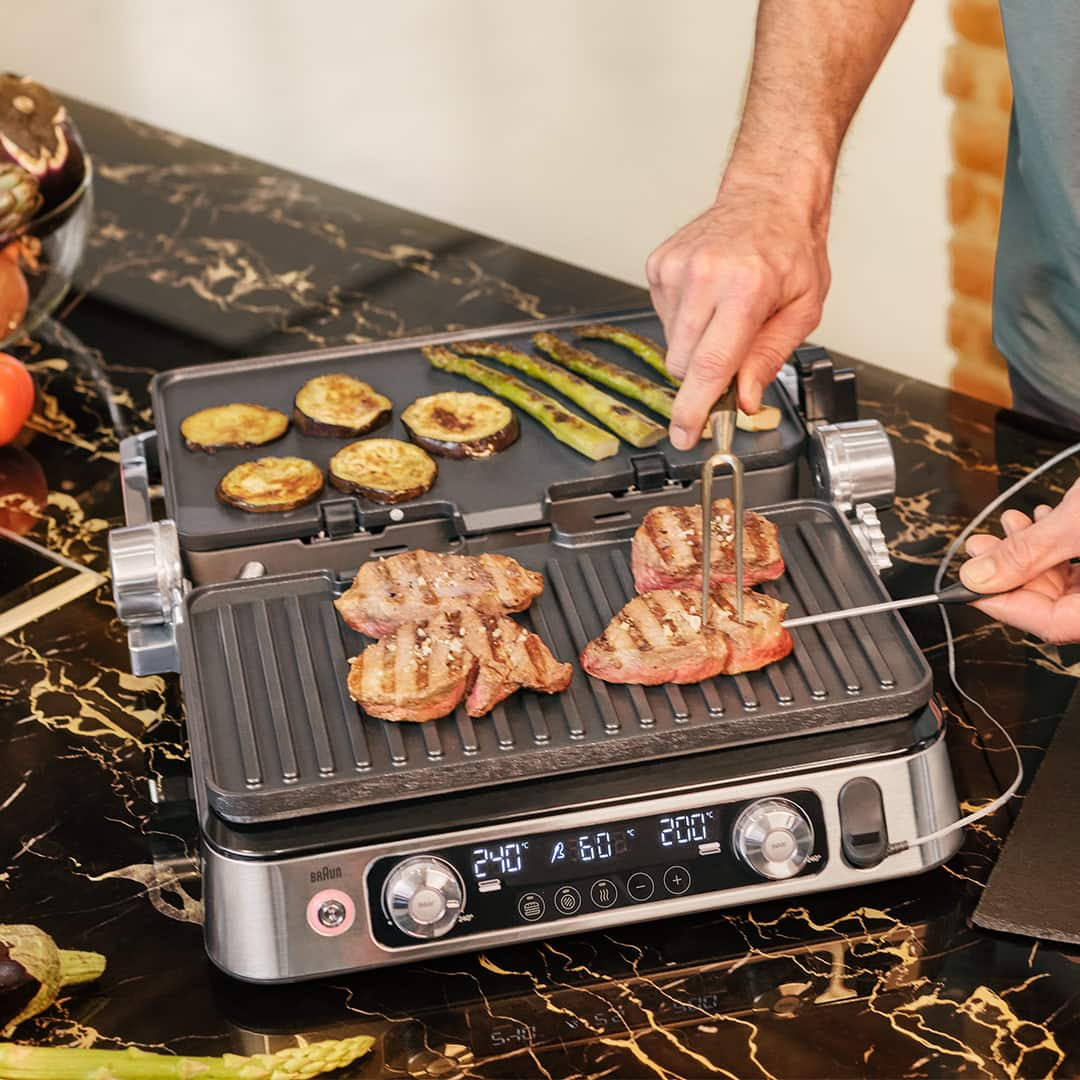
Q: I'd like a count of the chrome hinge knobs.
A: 2